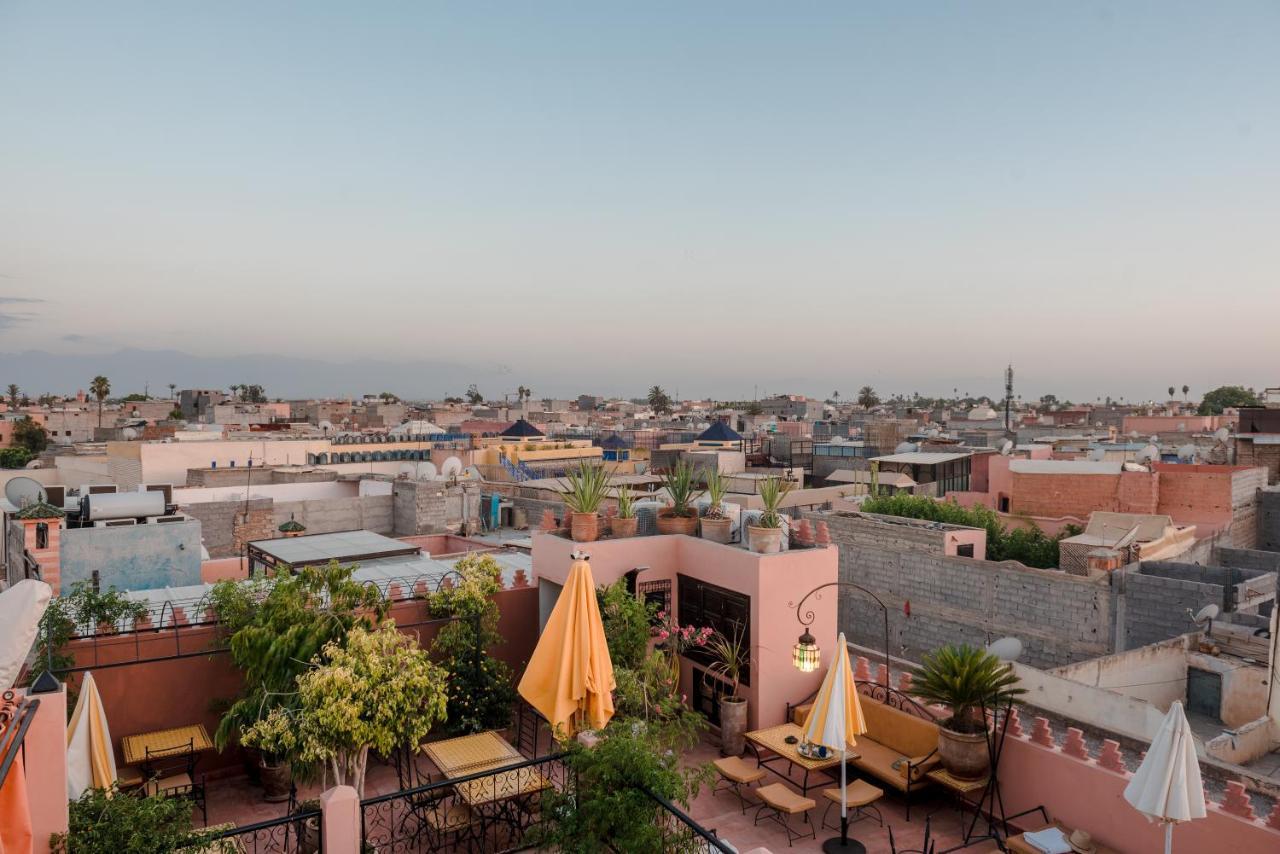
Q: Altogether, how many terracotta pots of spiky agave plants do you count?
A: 5